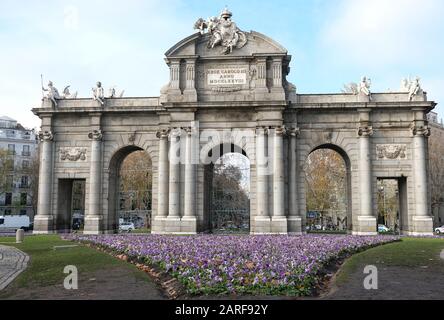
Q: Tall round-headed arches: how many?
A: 3